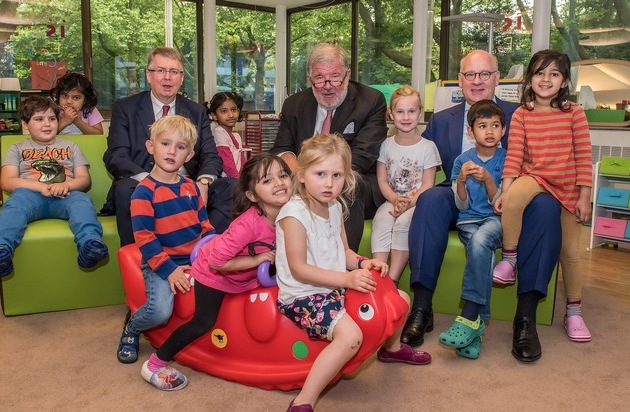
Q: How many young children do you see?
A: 9